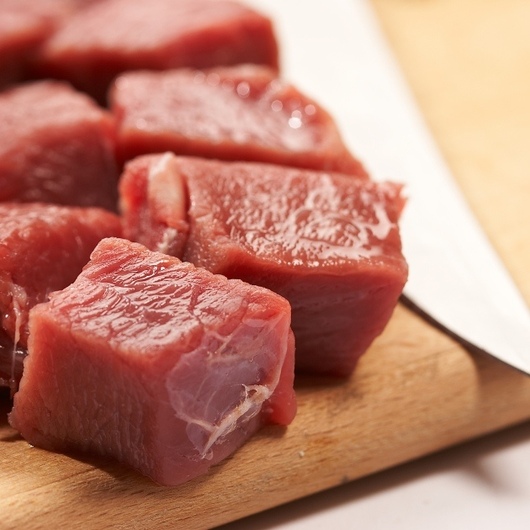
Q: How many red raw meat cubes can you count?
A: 7